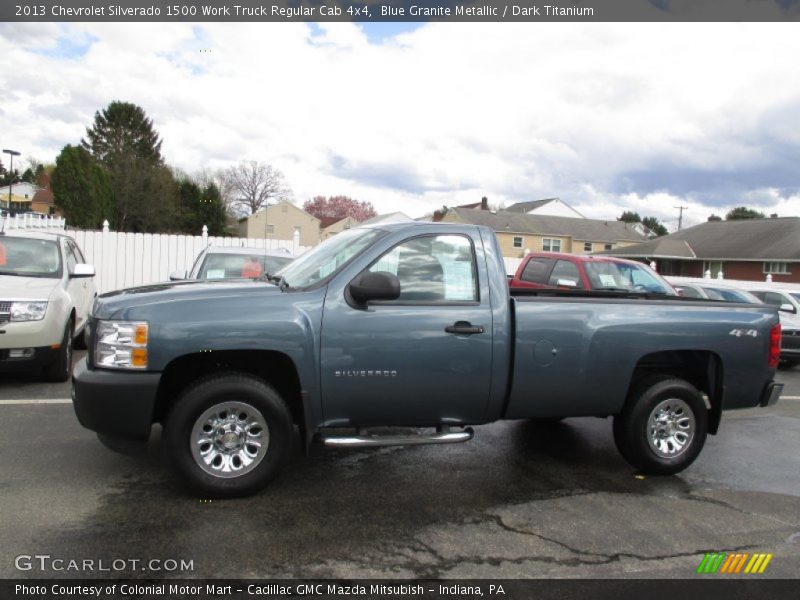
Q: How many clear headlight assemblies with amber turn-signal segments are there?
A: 1